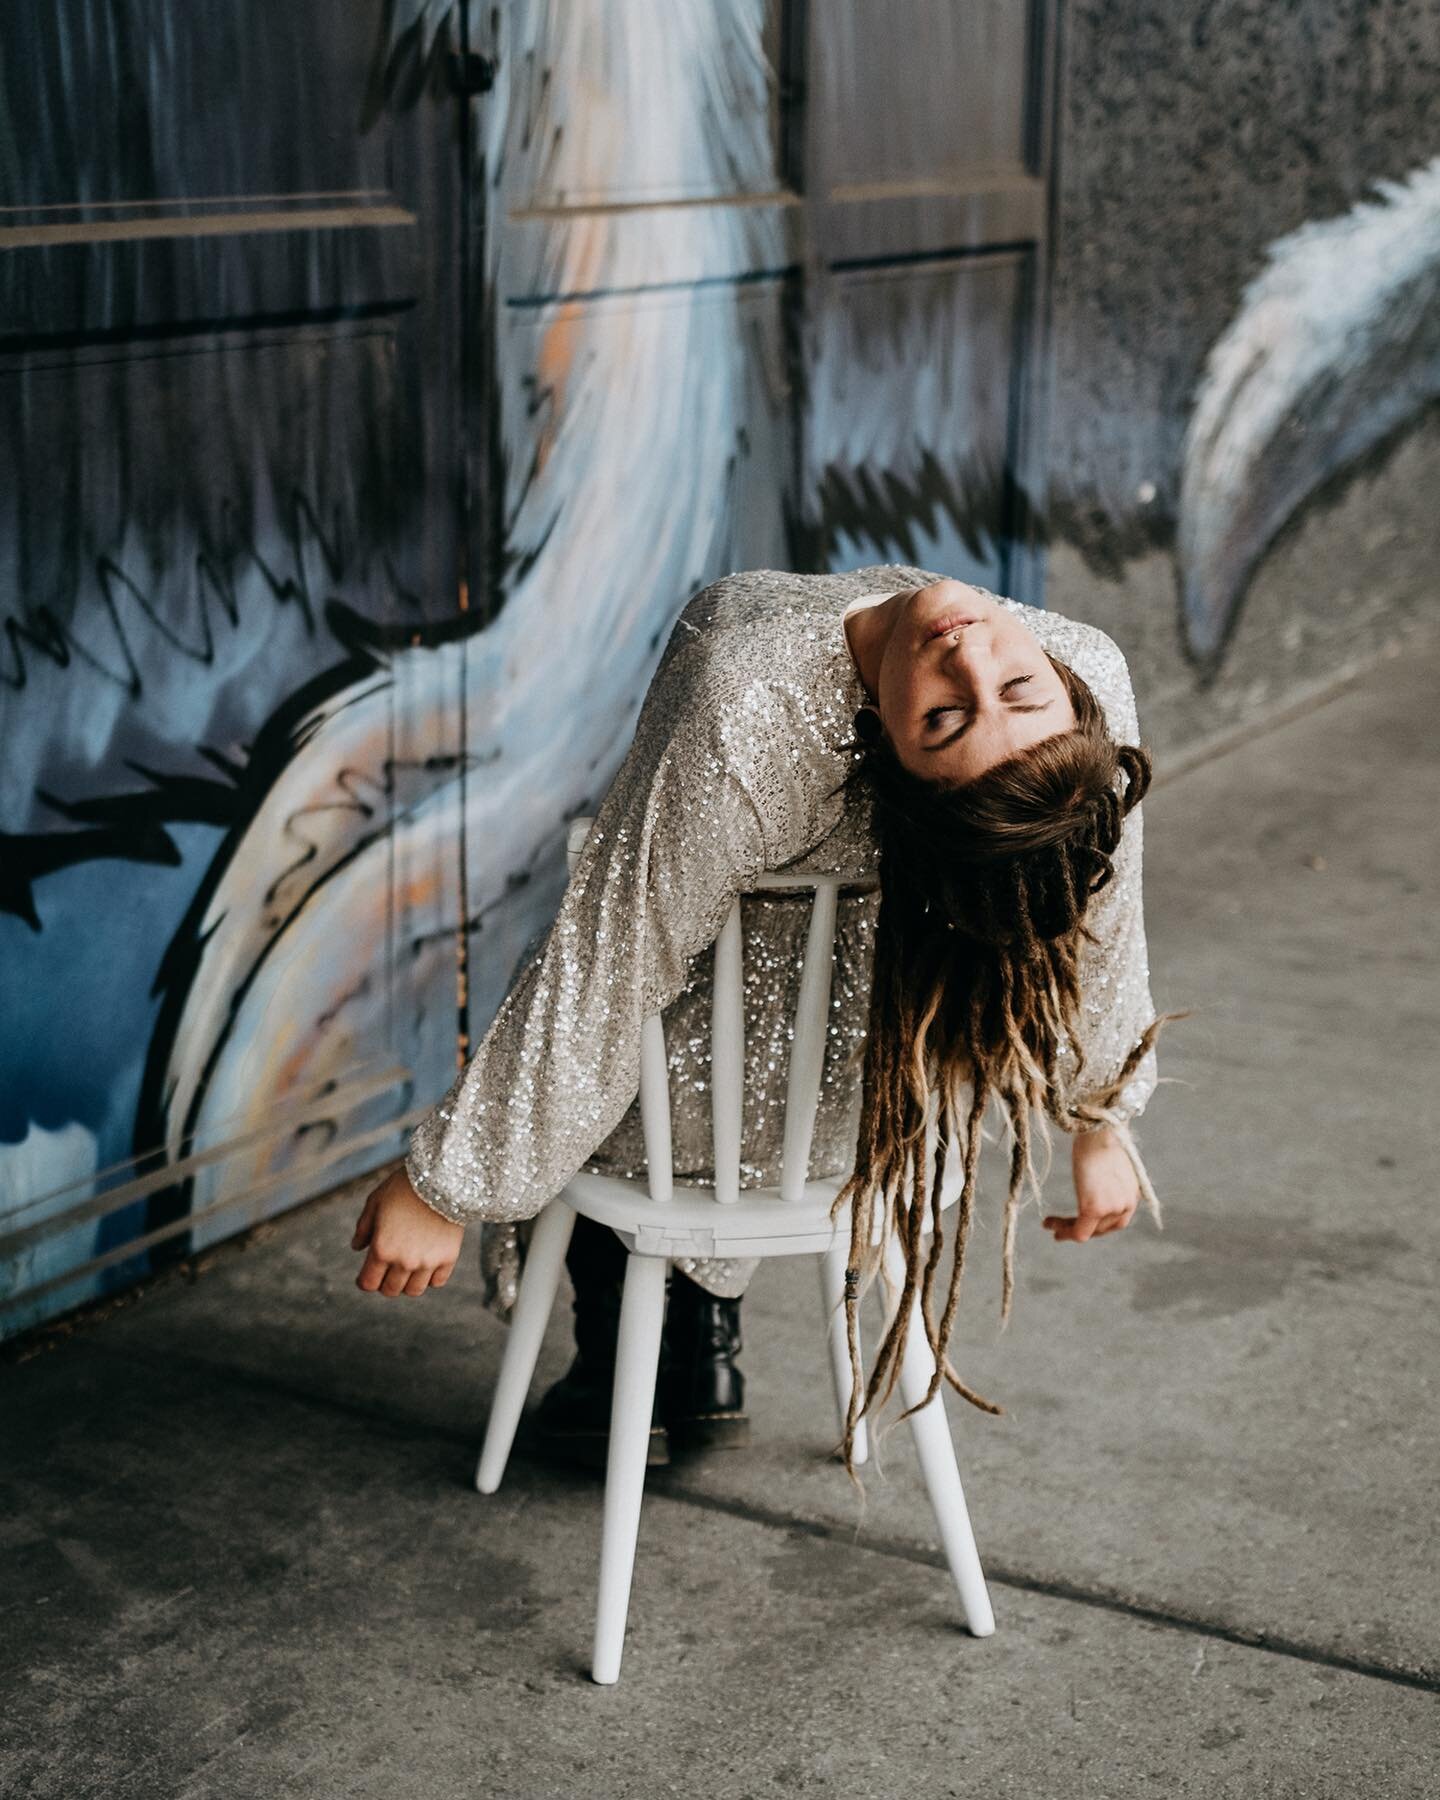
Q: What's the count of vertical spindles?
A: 3